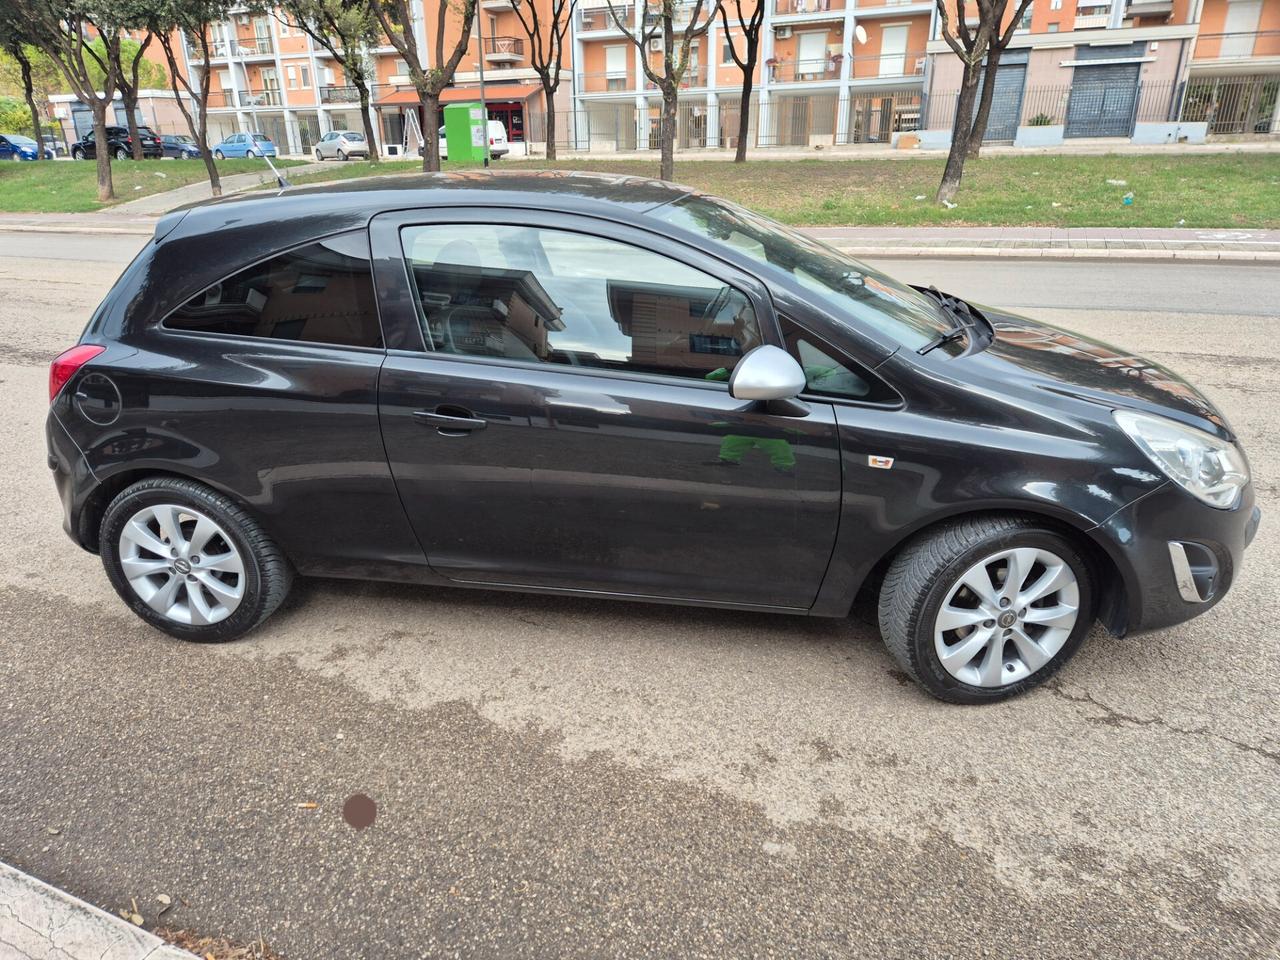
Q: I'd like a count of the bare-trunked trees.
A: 11